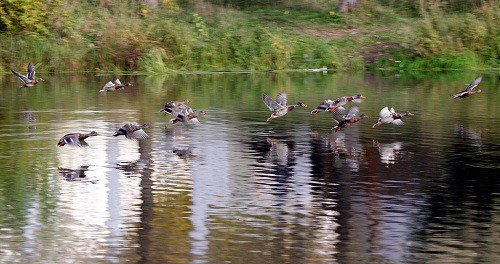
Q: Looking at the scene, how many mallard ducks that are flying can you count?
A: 12